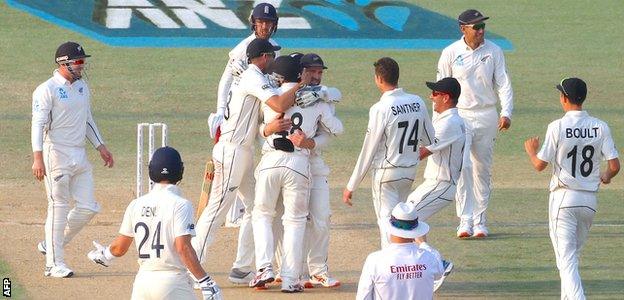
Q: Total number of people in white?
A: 11